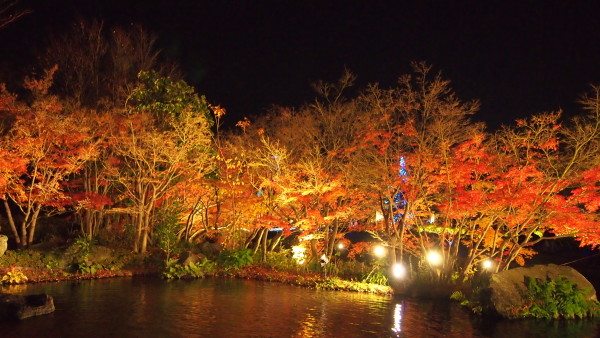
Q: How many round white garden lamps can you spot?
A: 5